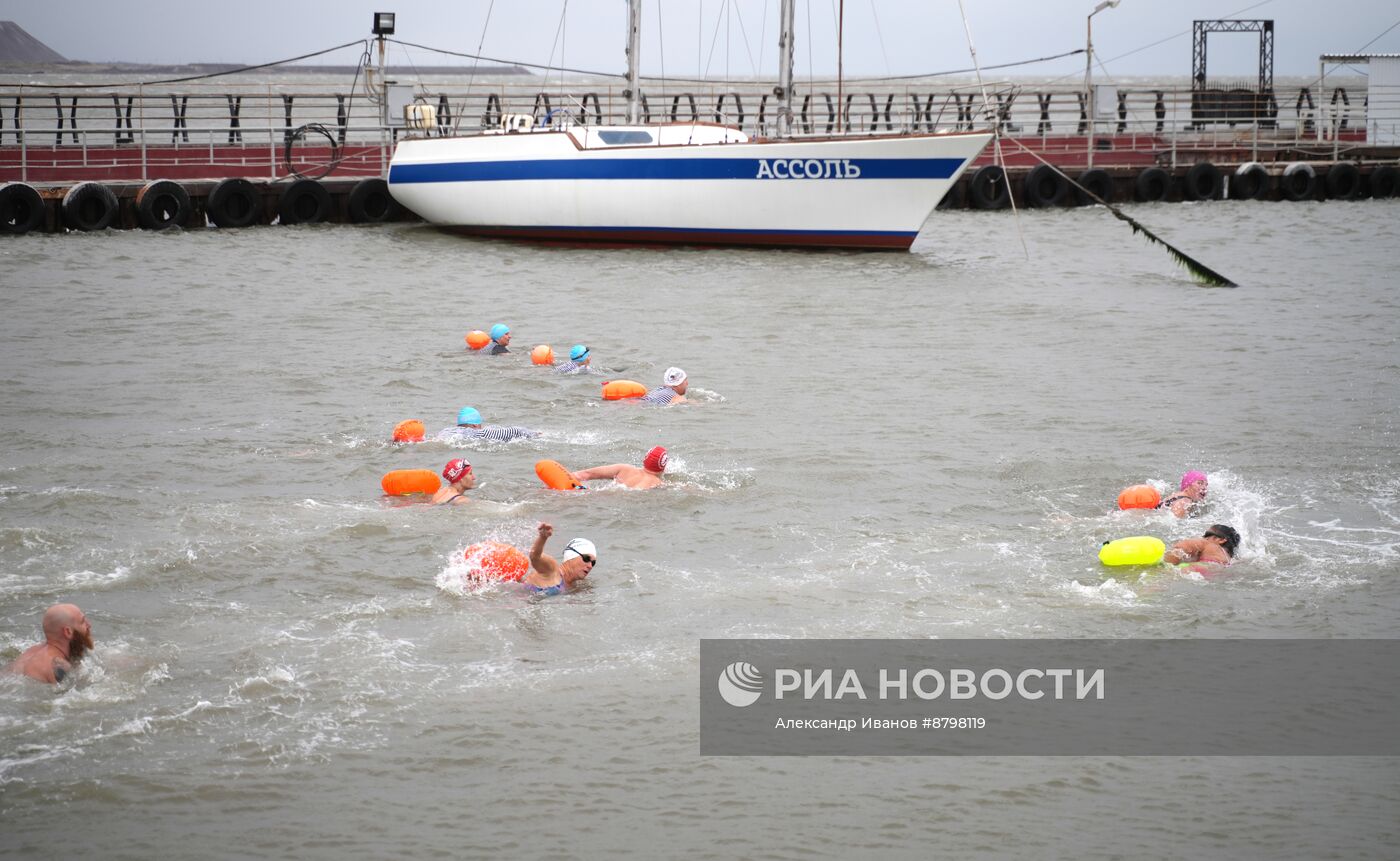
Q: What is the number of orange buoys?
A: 8